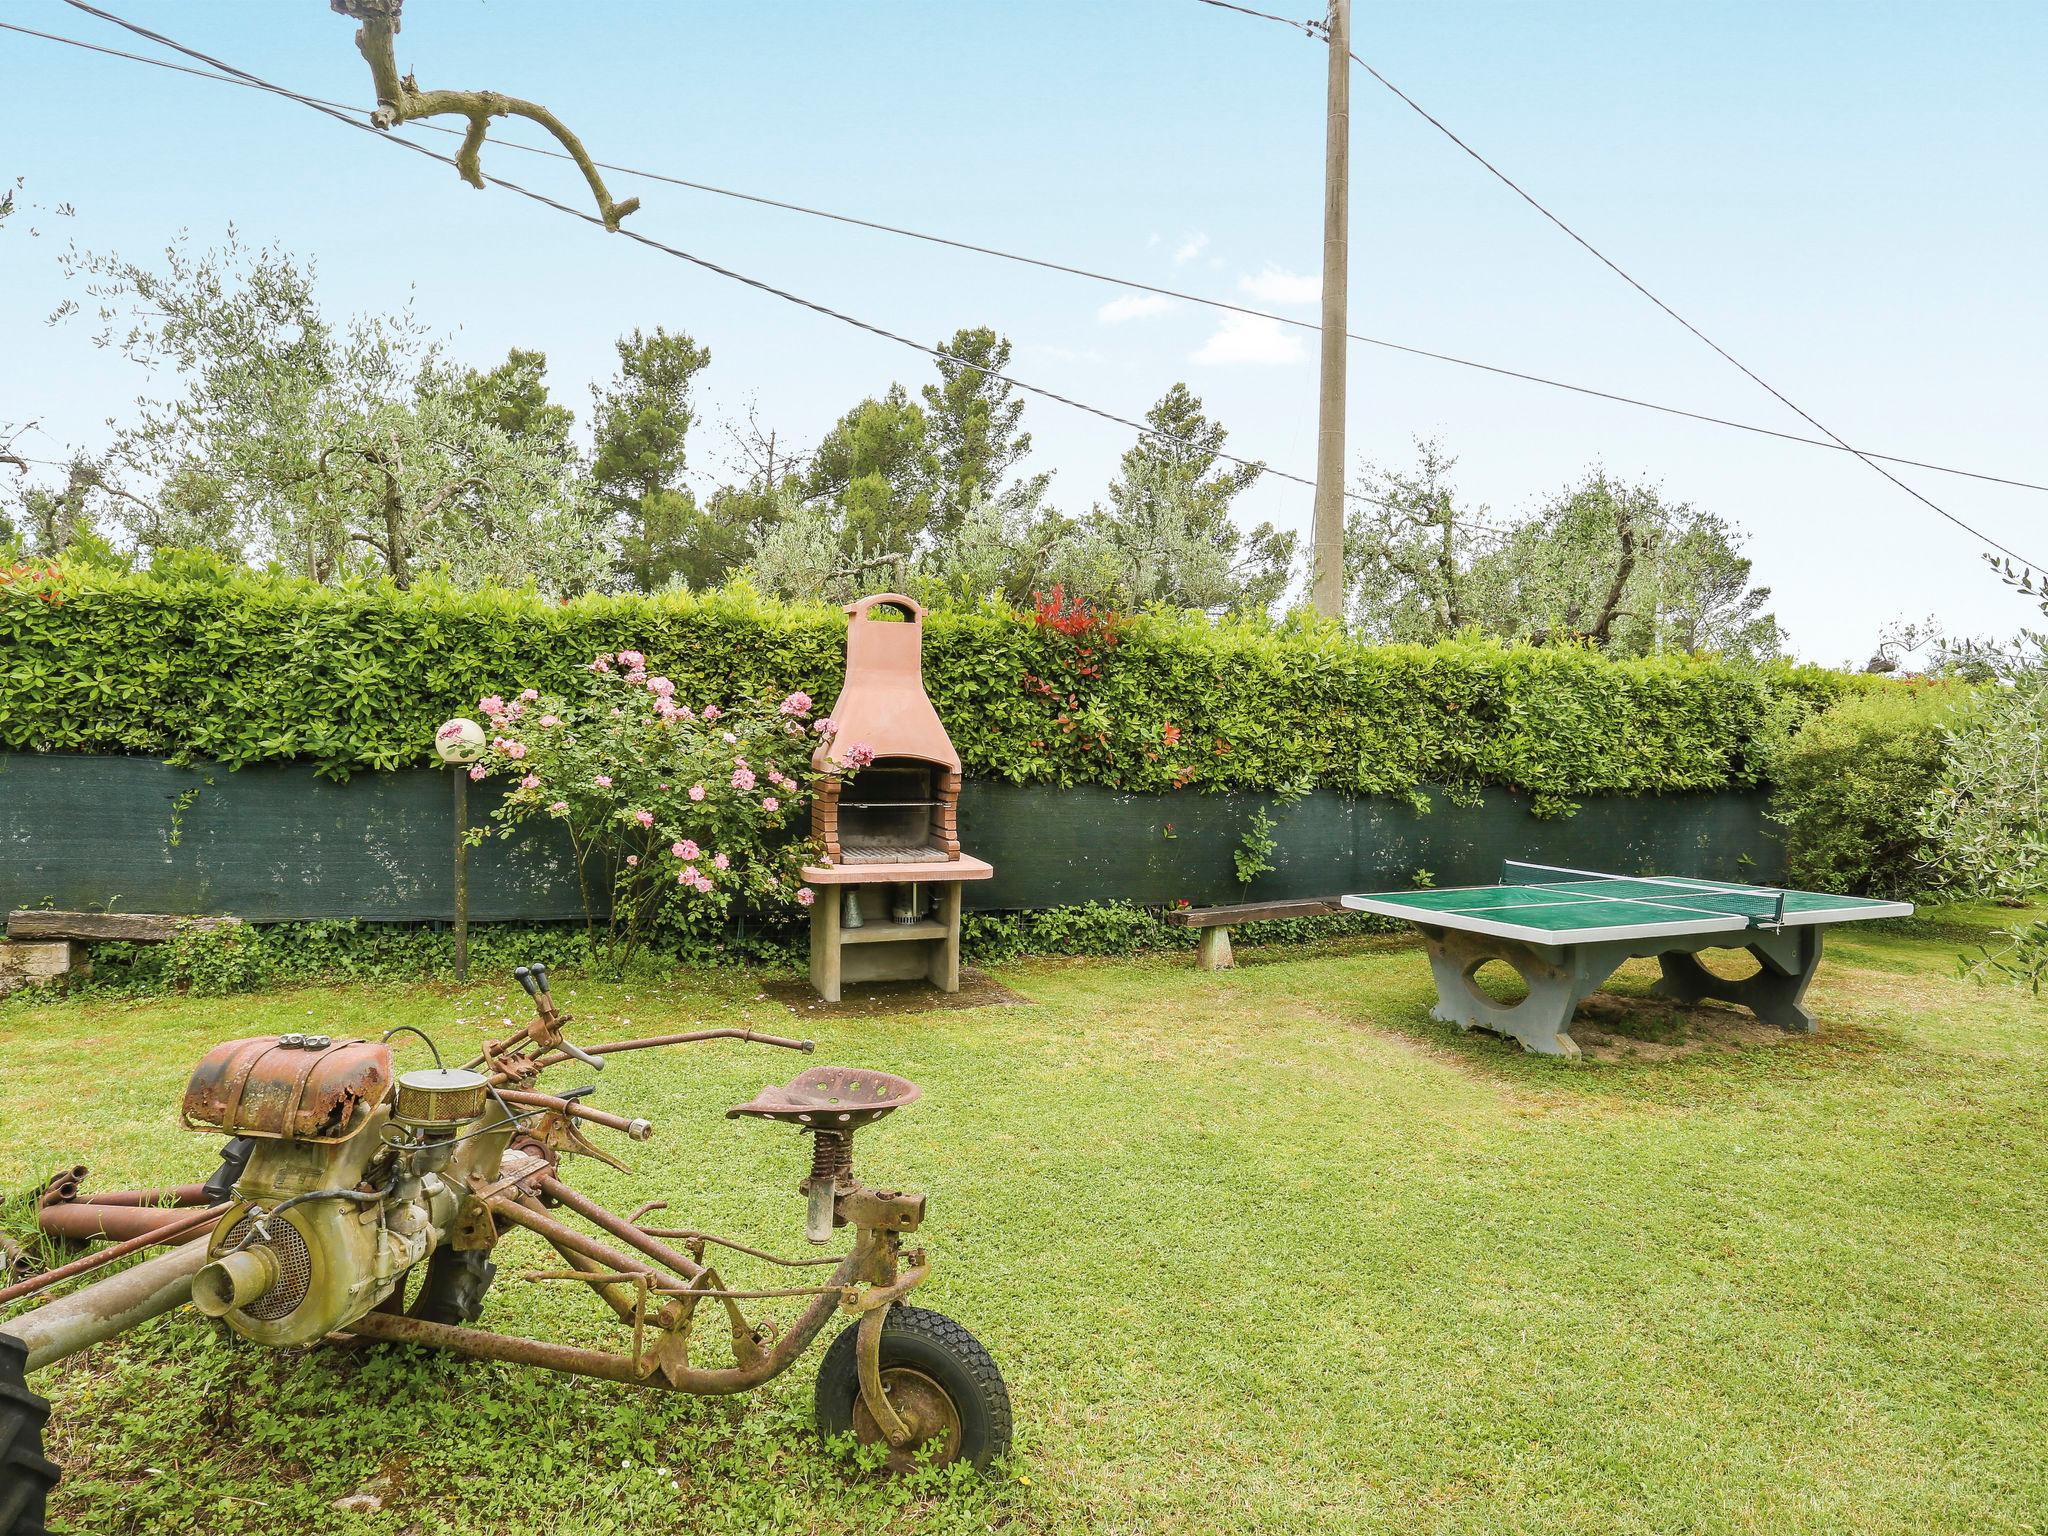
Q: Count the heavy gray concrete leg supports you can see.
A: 2